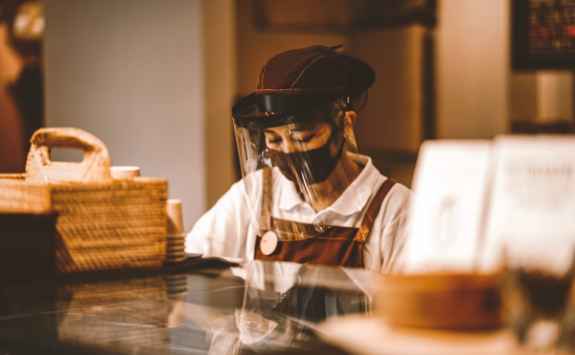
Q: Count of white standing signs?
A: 2